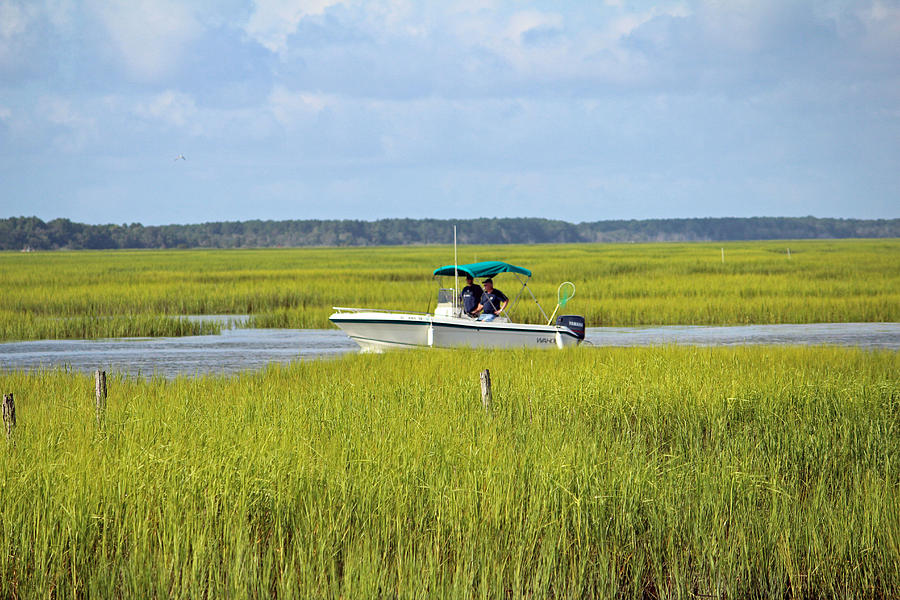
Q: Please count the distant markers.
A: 2